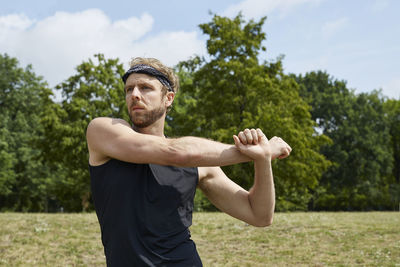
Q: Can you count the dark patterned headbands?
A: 1